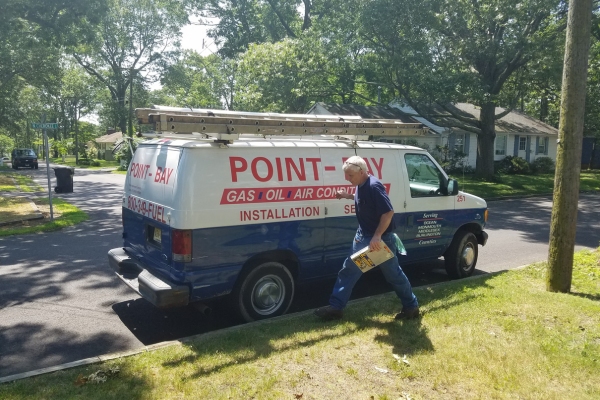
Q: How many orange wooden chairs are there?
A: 0